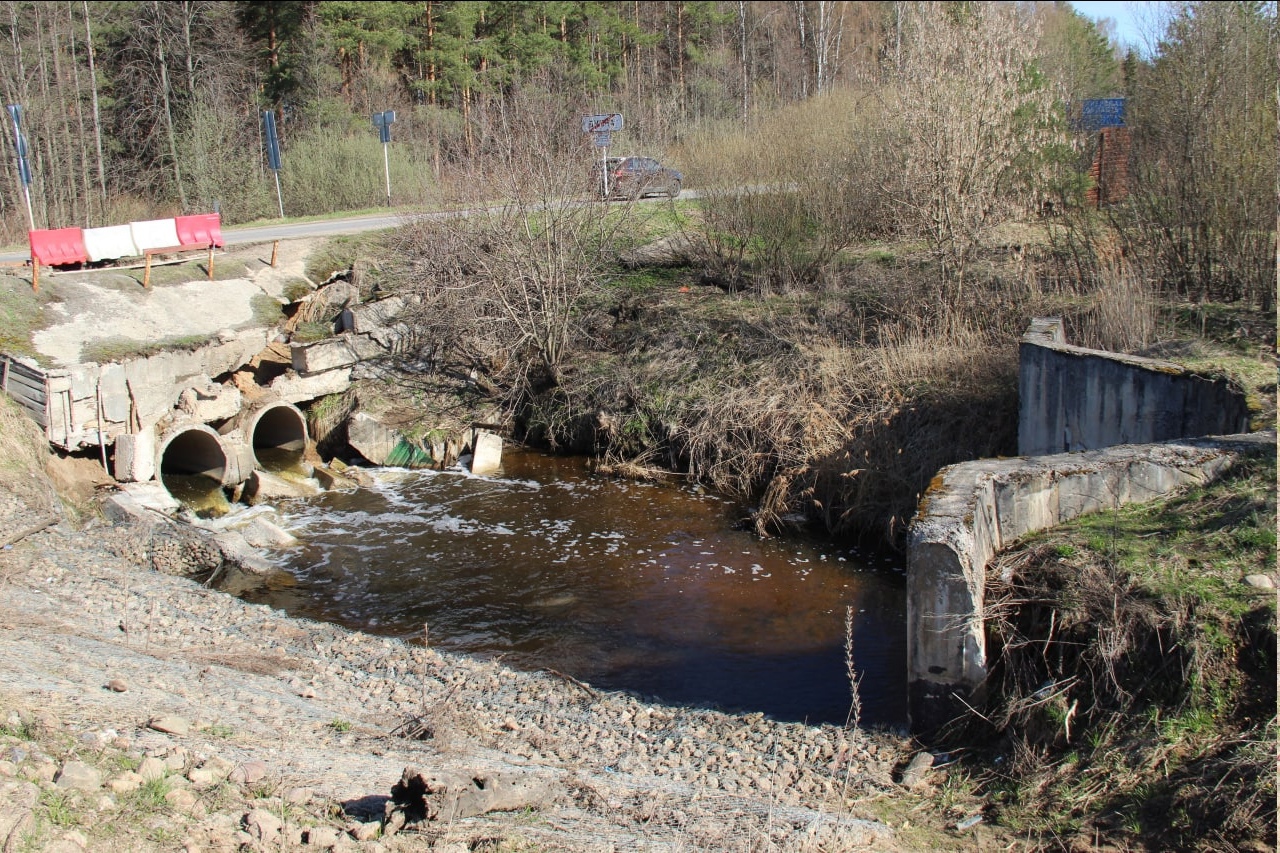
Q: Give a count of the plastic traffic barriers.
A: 4